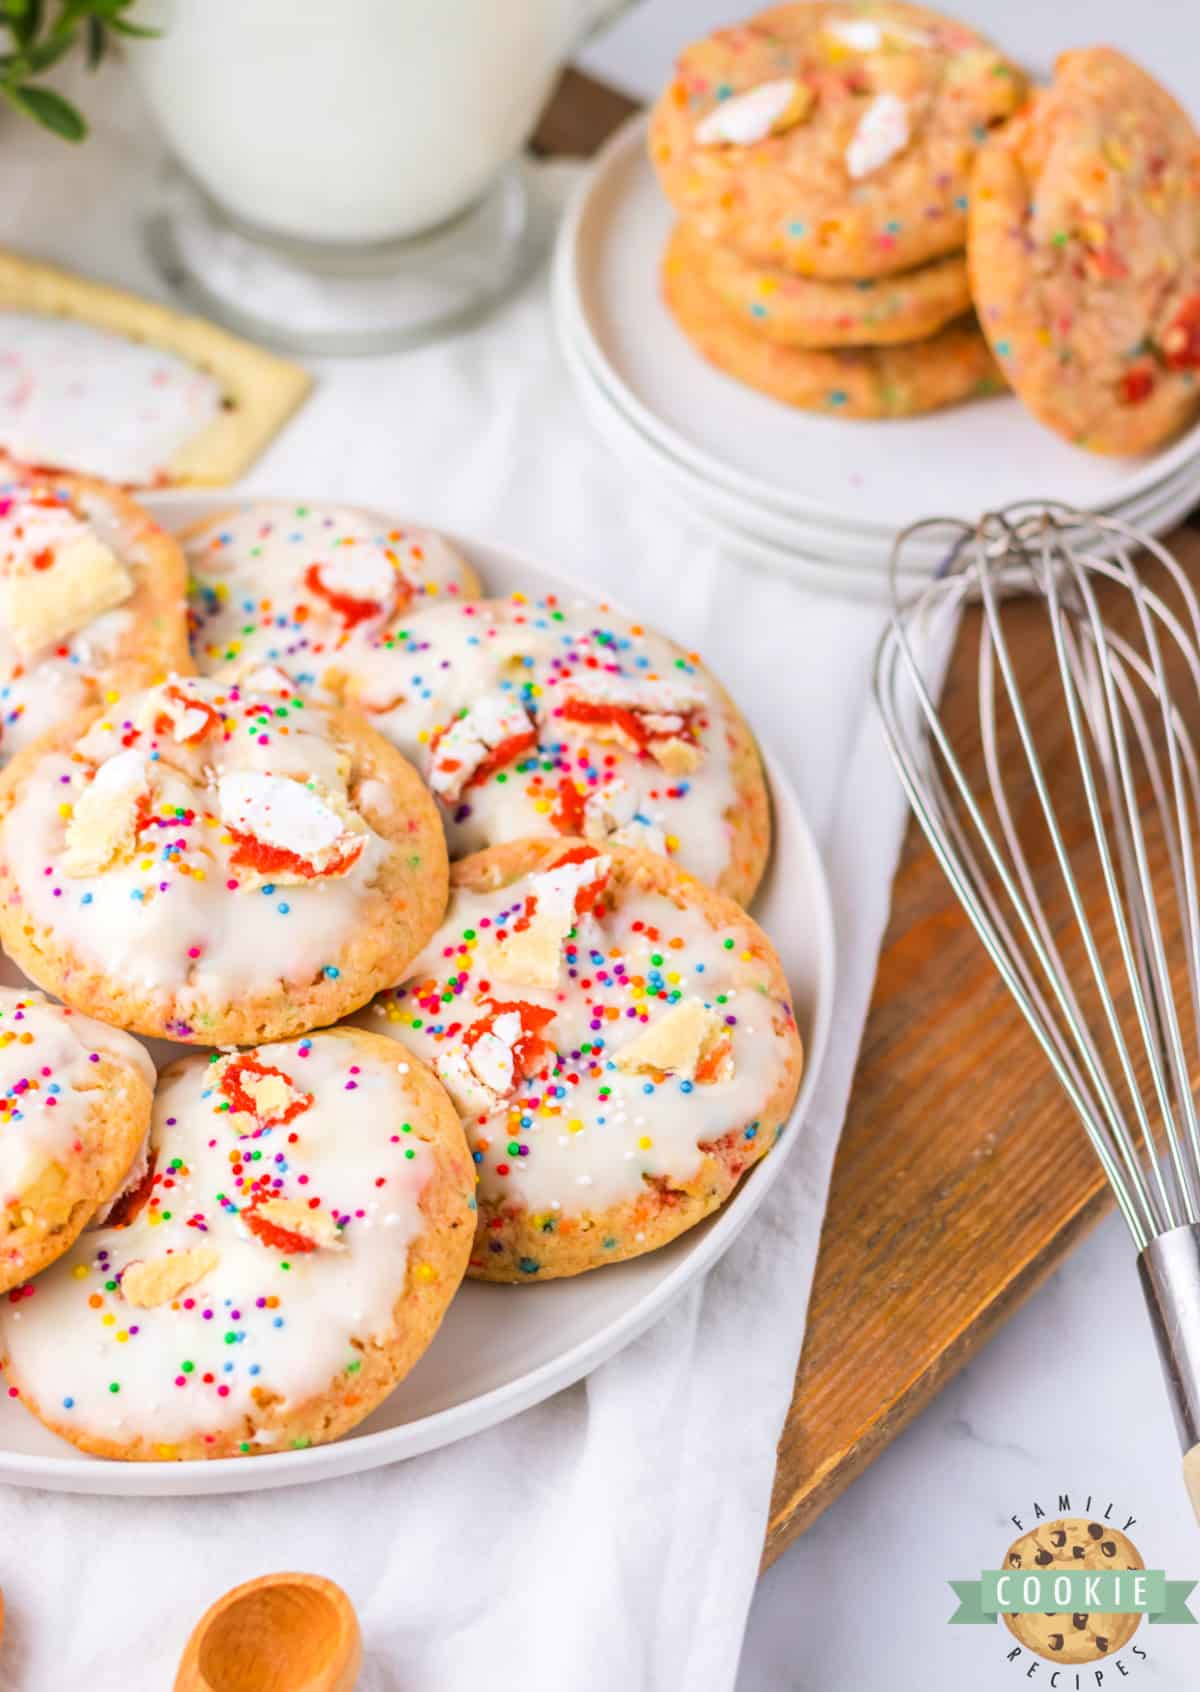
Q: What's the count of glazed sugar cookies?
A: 7